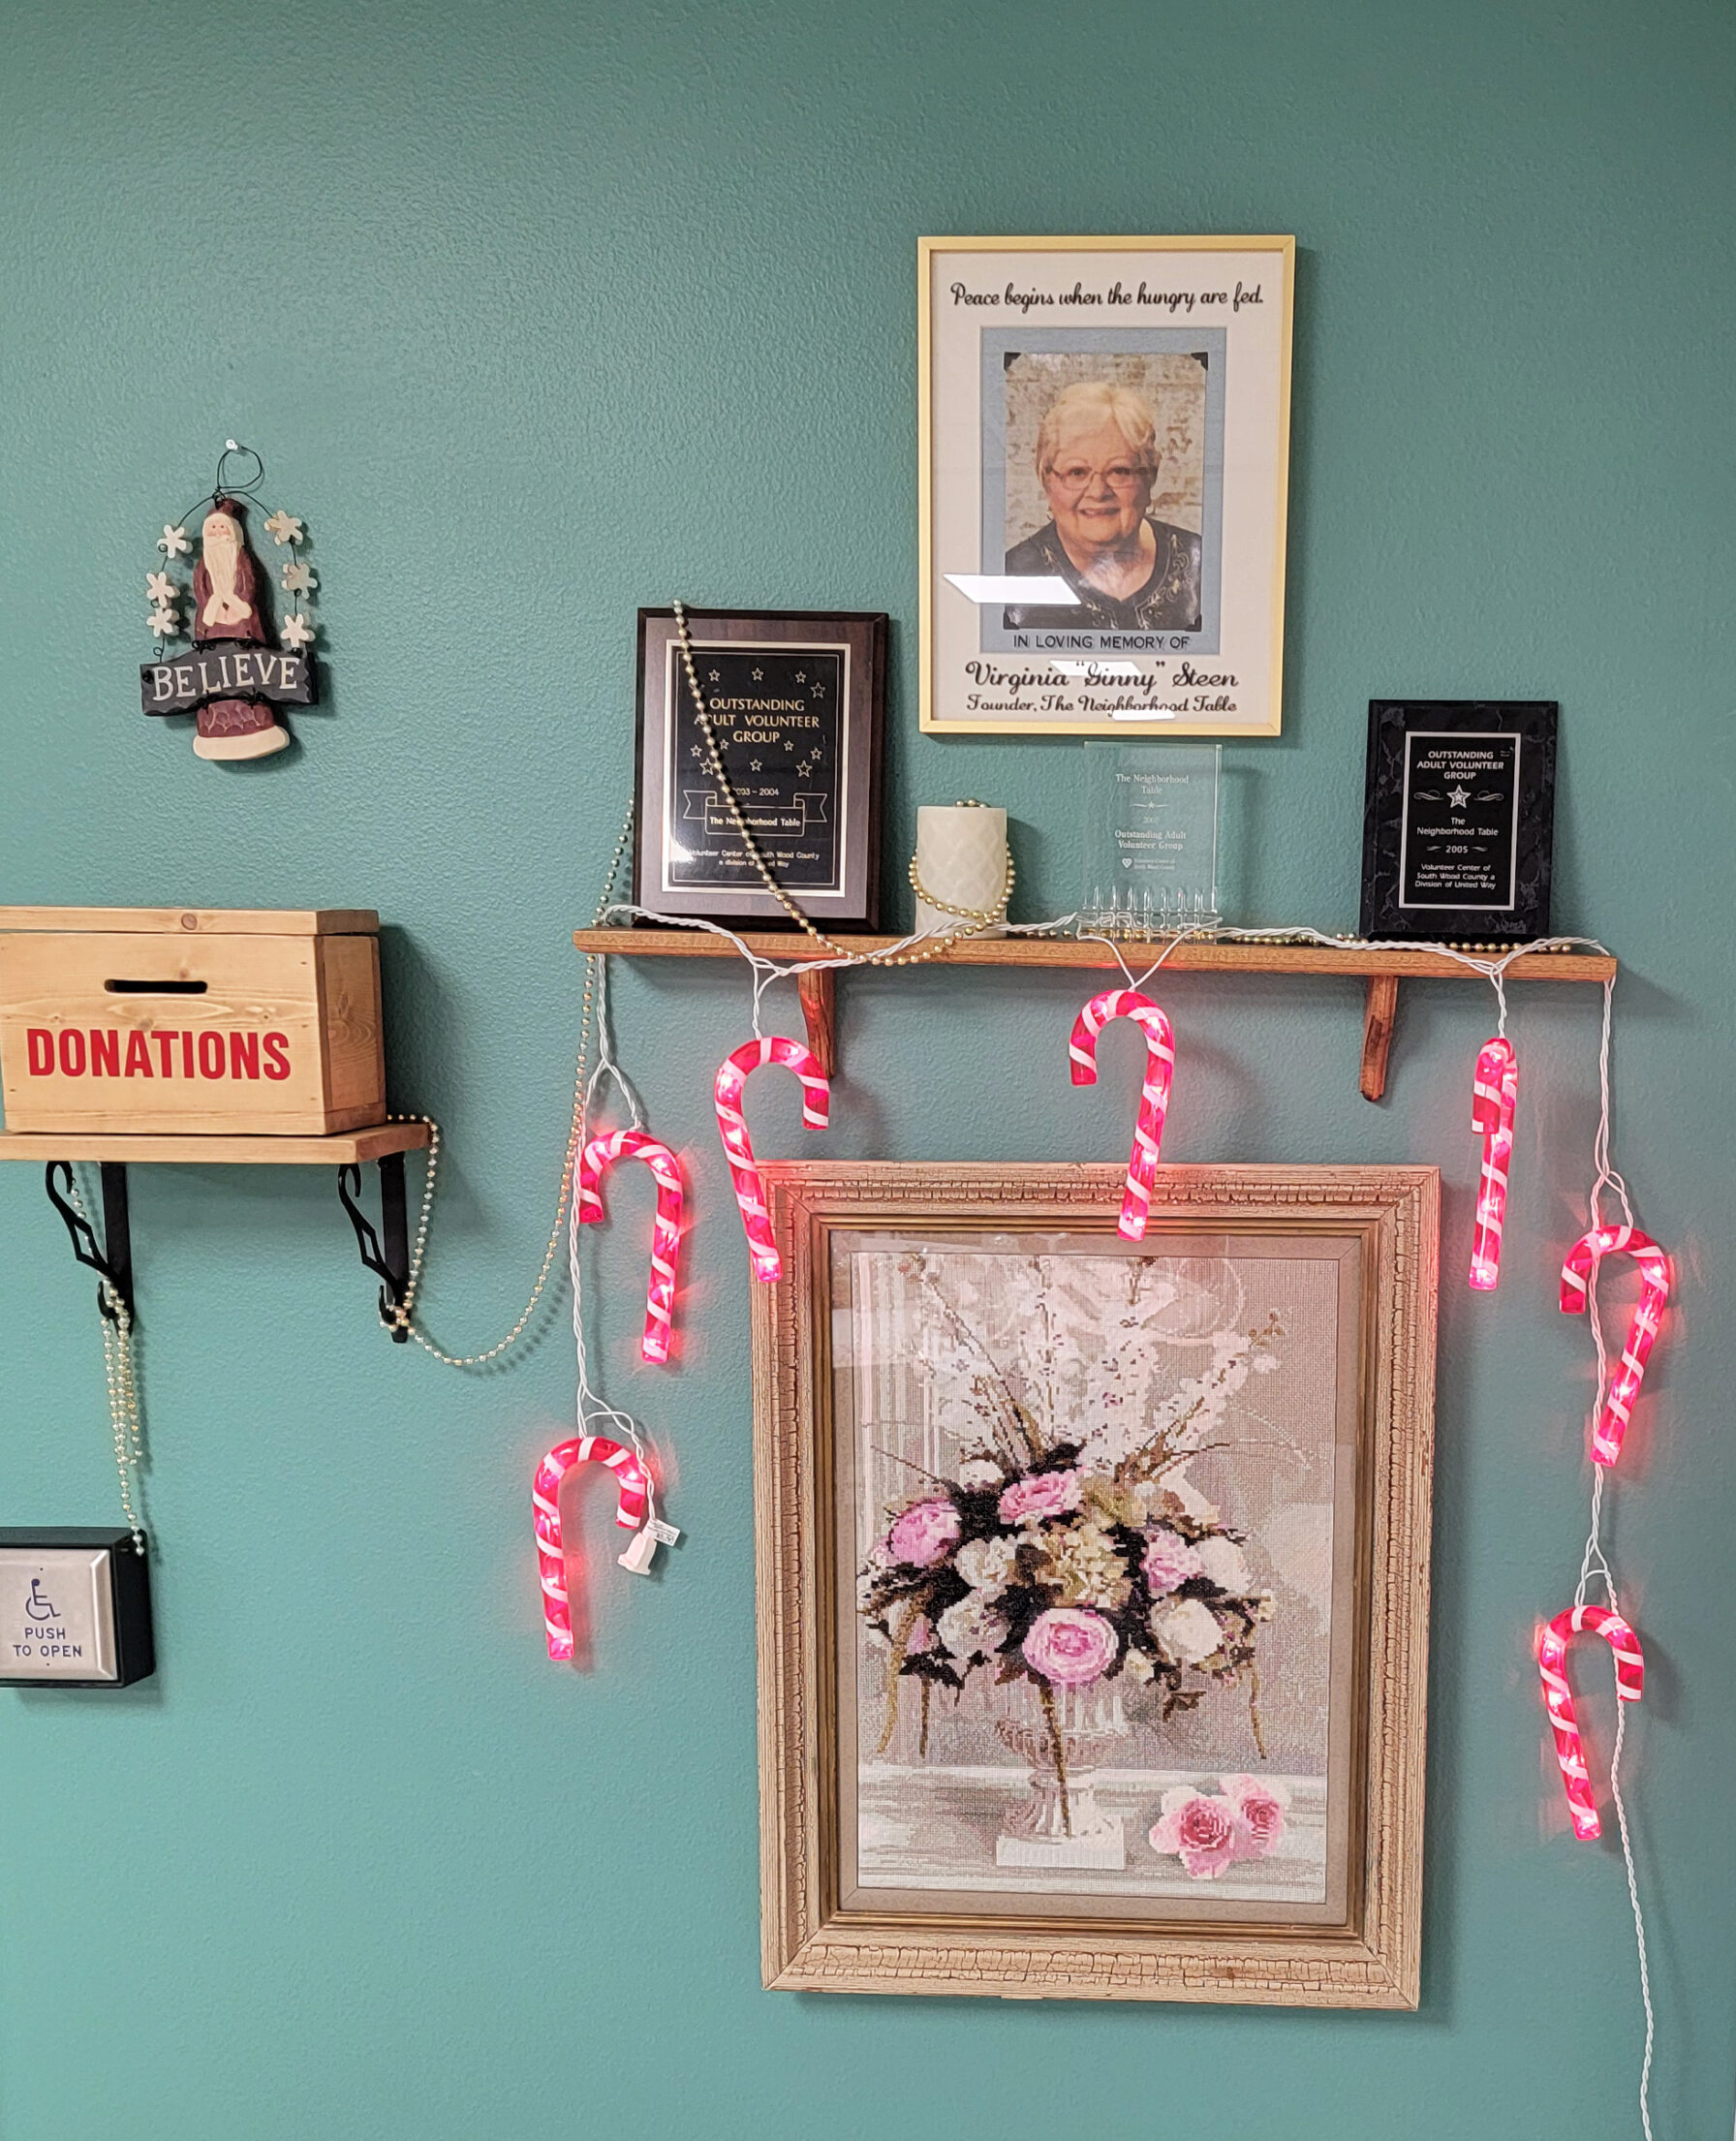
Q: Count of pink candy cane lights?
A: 7